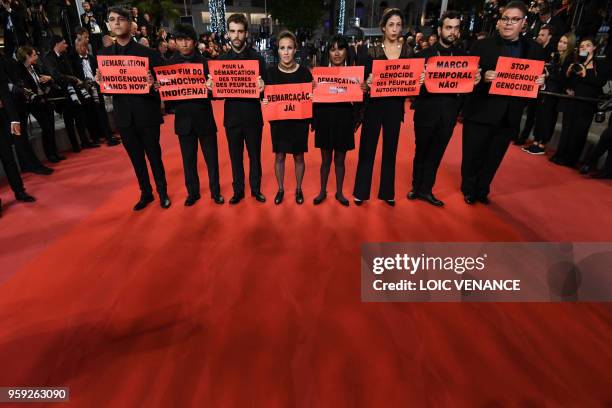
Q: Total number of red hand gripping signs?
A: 8